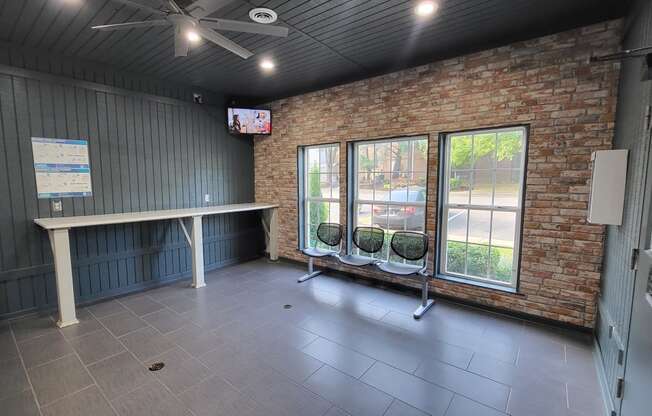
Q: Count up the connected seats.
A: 3